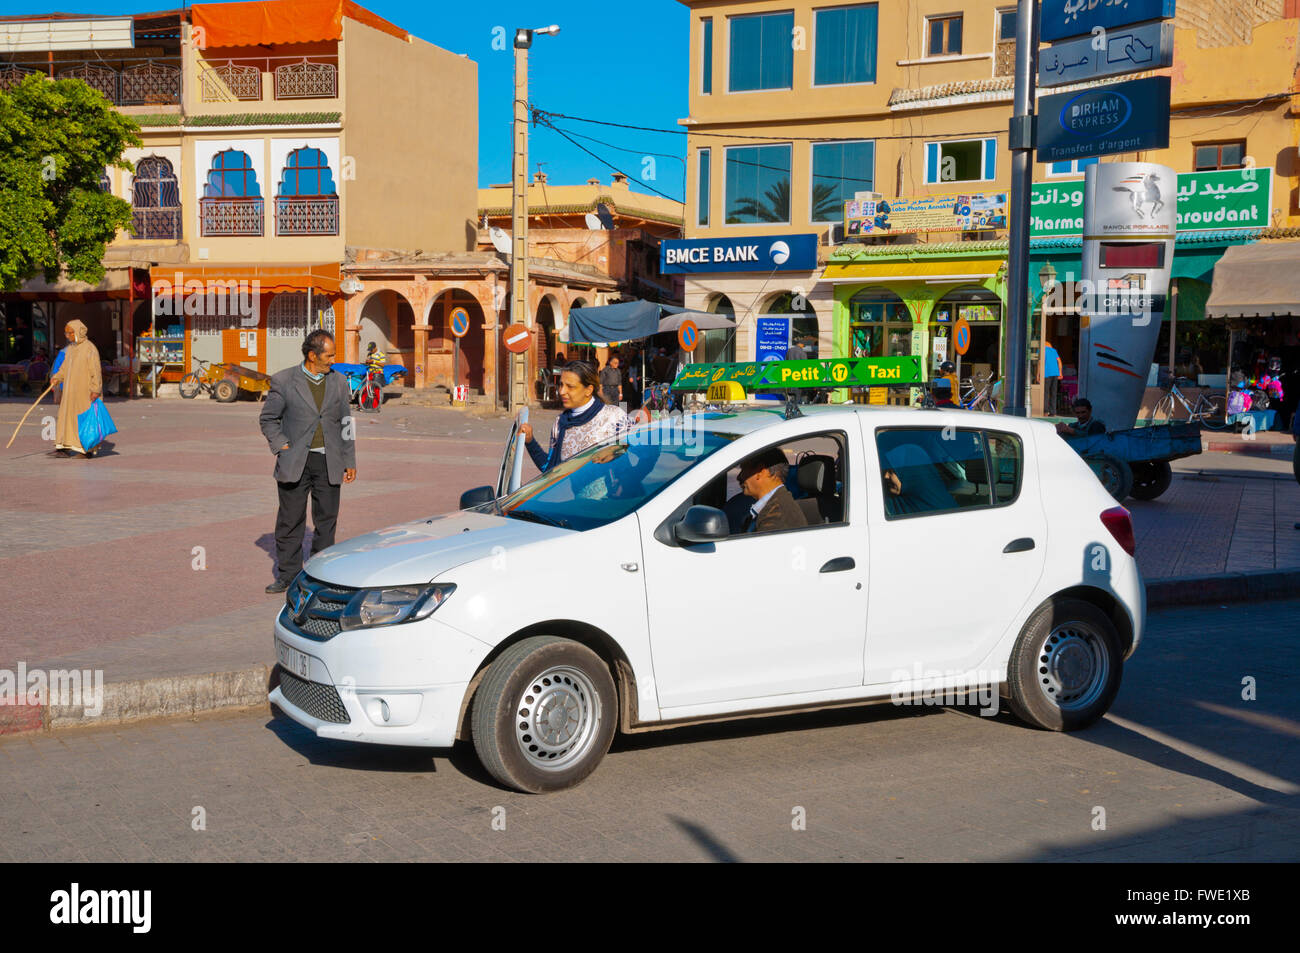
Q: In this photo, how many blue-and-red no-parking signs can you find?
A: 3